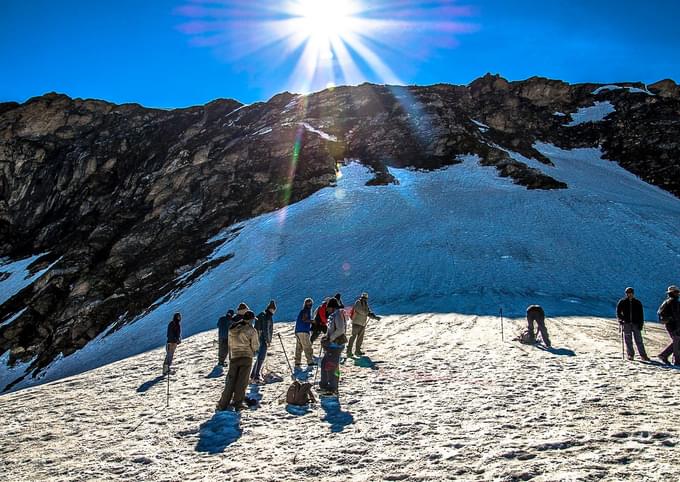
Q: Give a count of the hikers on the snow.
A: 13